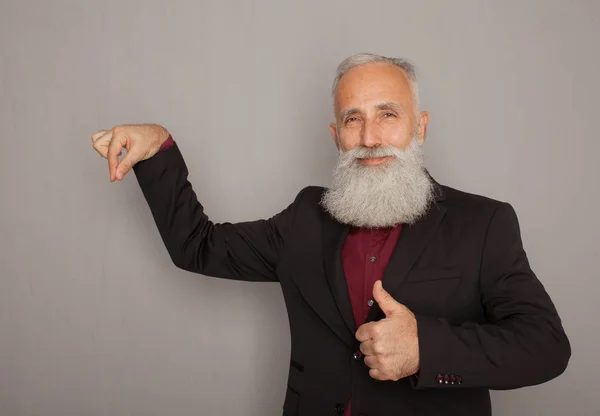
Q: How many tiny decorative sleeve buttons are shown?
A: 4